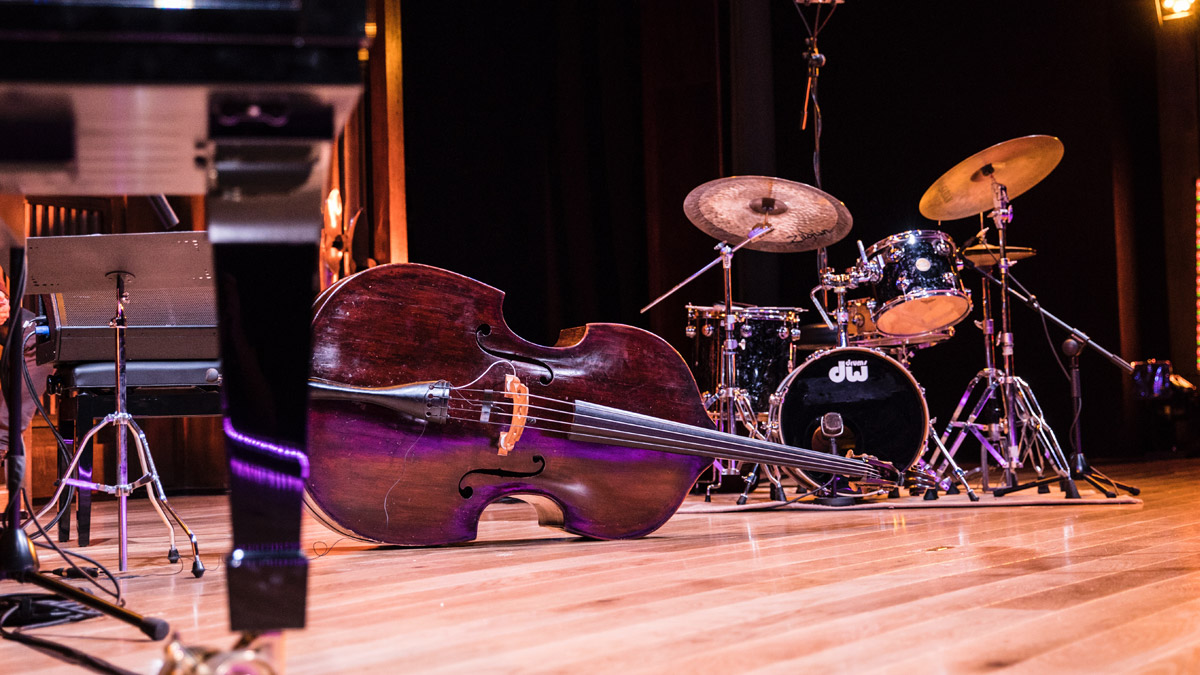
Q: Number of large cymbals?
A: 2